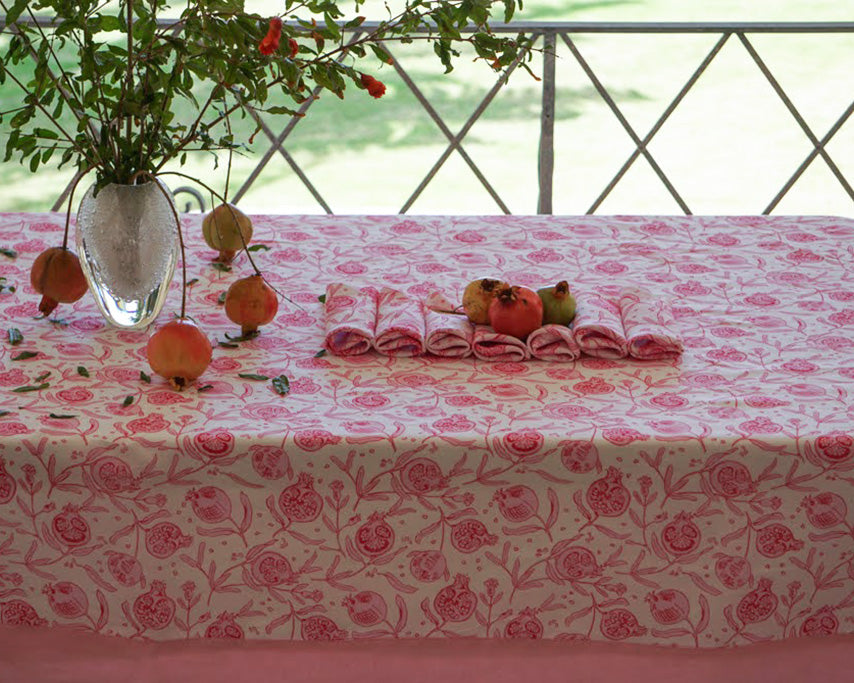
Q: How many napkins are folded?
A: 7